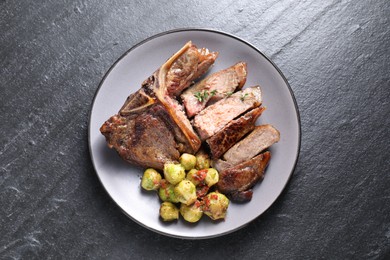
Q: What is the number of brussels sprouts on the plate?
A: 11